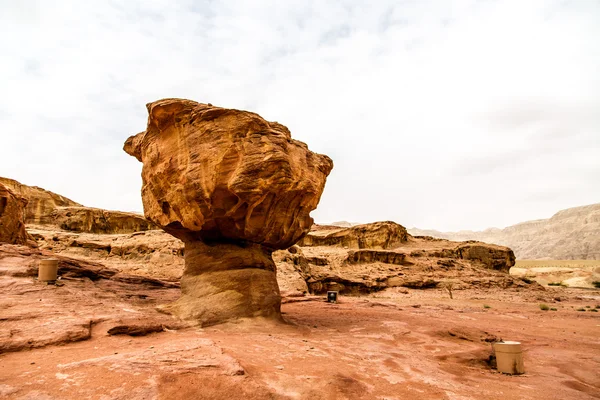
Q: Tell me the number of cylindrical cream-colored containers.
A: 2